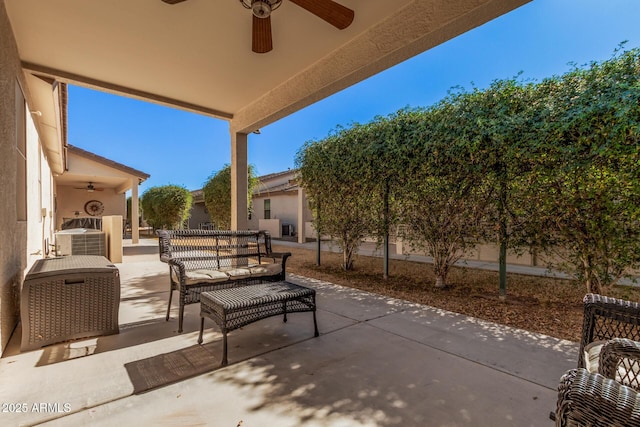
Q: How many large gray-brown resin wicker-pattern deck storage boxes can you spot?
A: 1